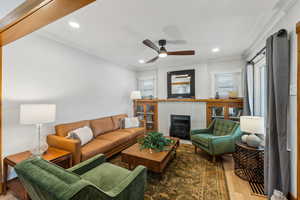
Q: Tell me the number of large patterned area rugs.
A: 1